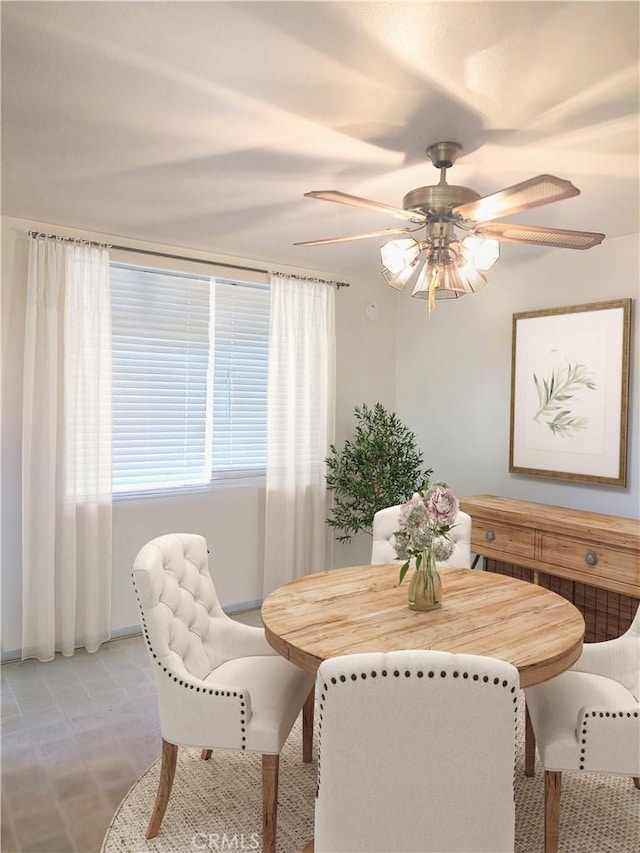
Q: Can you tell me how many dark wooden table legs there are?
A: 2